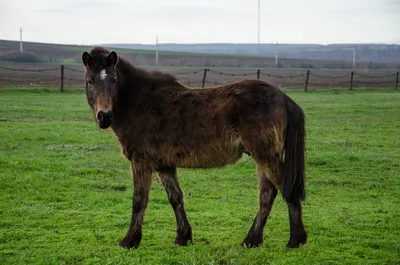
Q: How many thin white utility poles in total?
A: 5